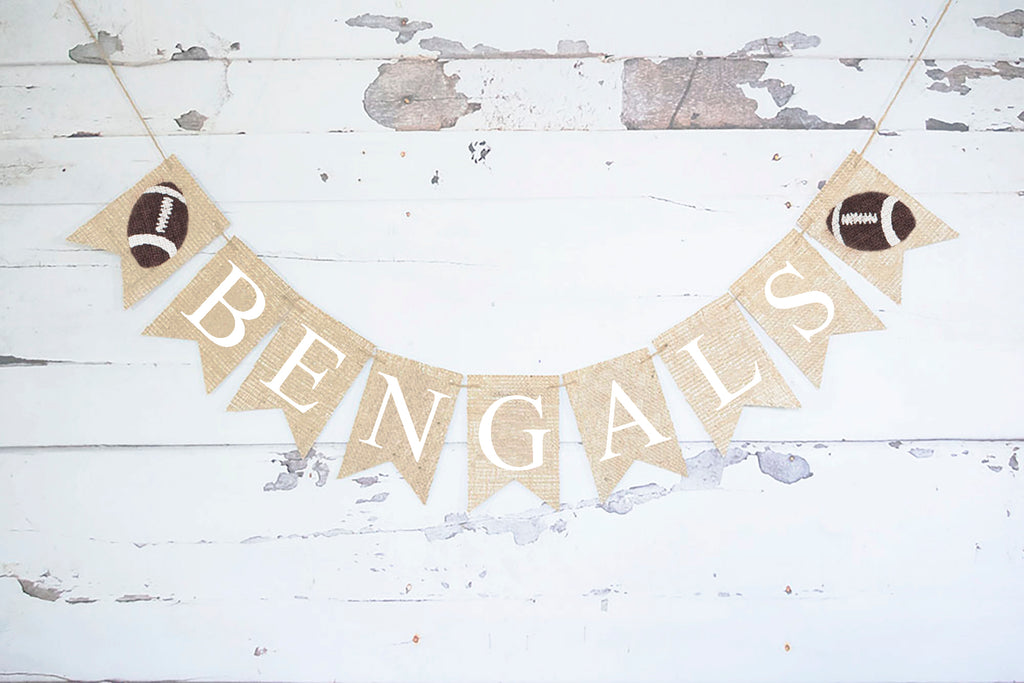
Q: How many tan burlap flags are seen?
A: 9